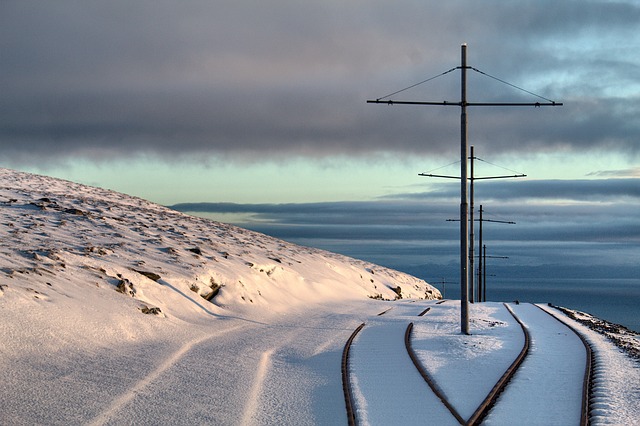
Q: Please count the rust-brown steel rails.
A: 4